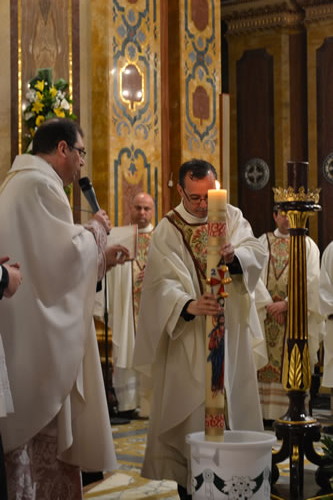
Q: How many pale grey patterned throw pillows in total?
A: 0